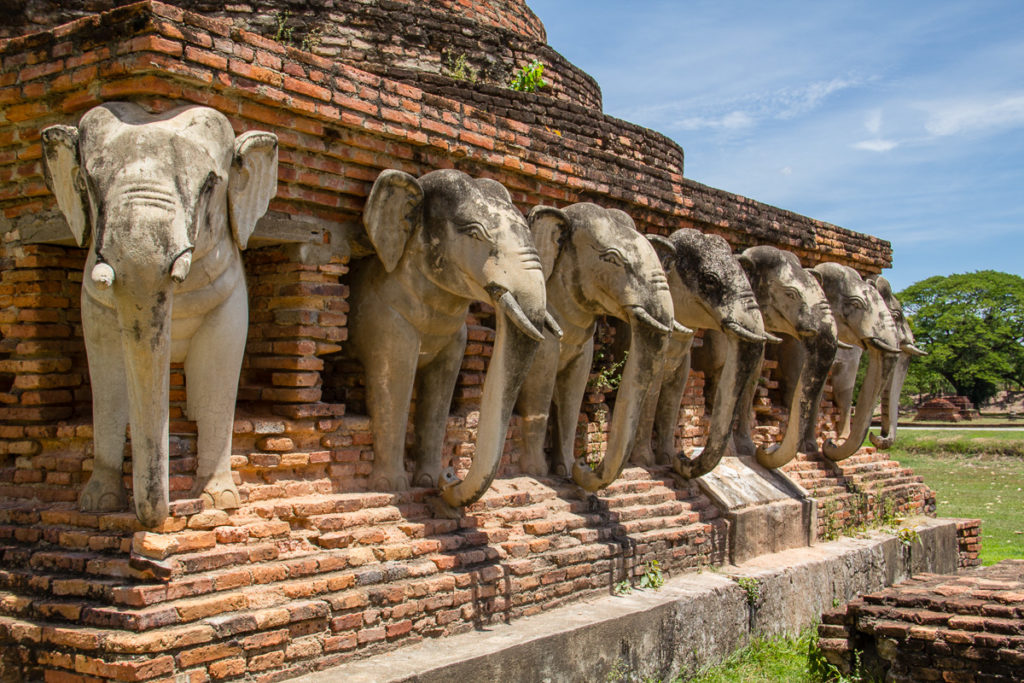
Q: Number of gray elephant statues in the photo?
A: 7